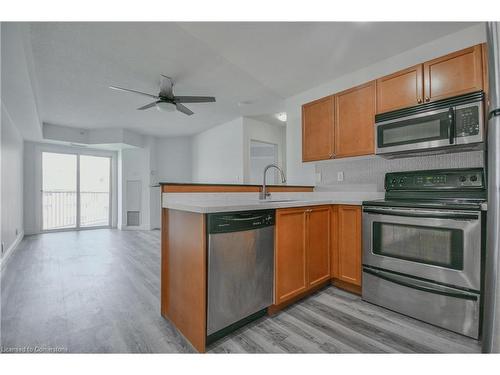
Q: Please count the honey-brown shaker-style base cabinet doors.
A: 3